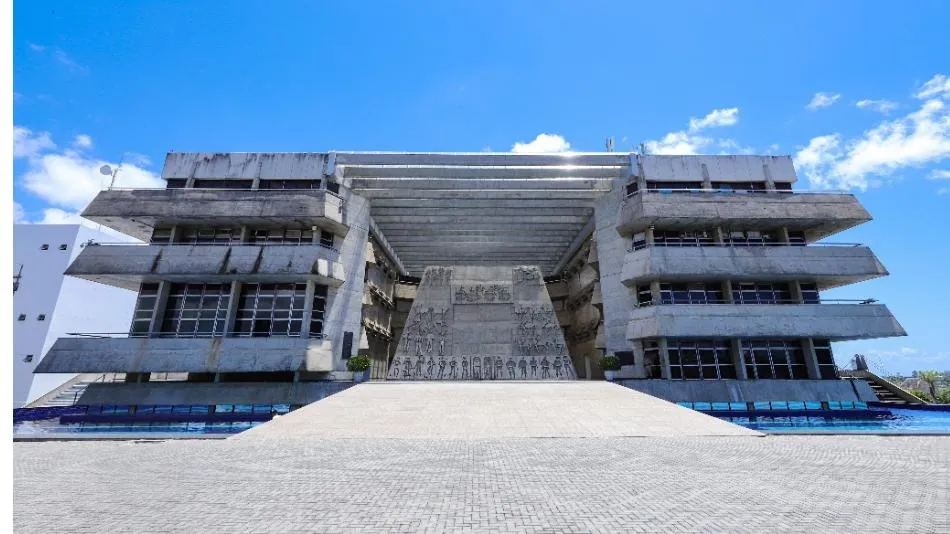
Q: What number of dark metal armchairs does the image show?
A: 0